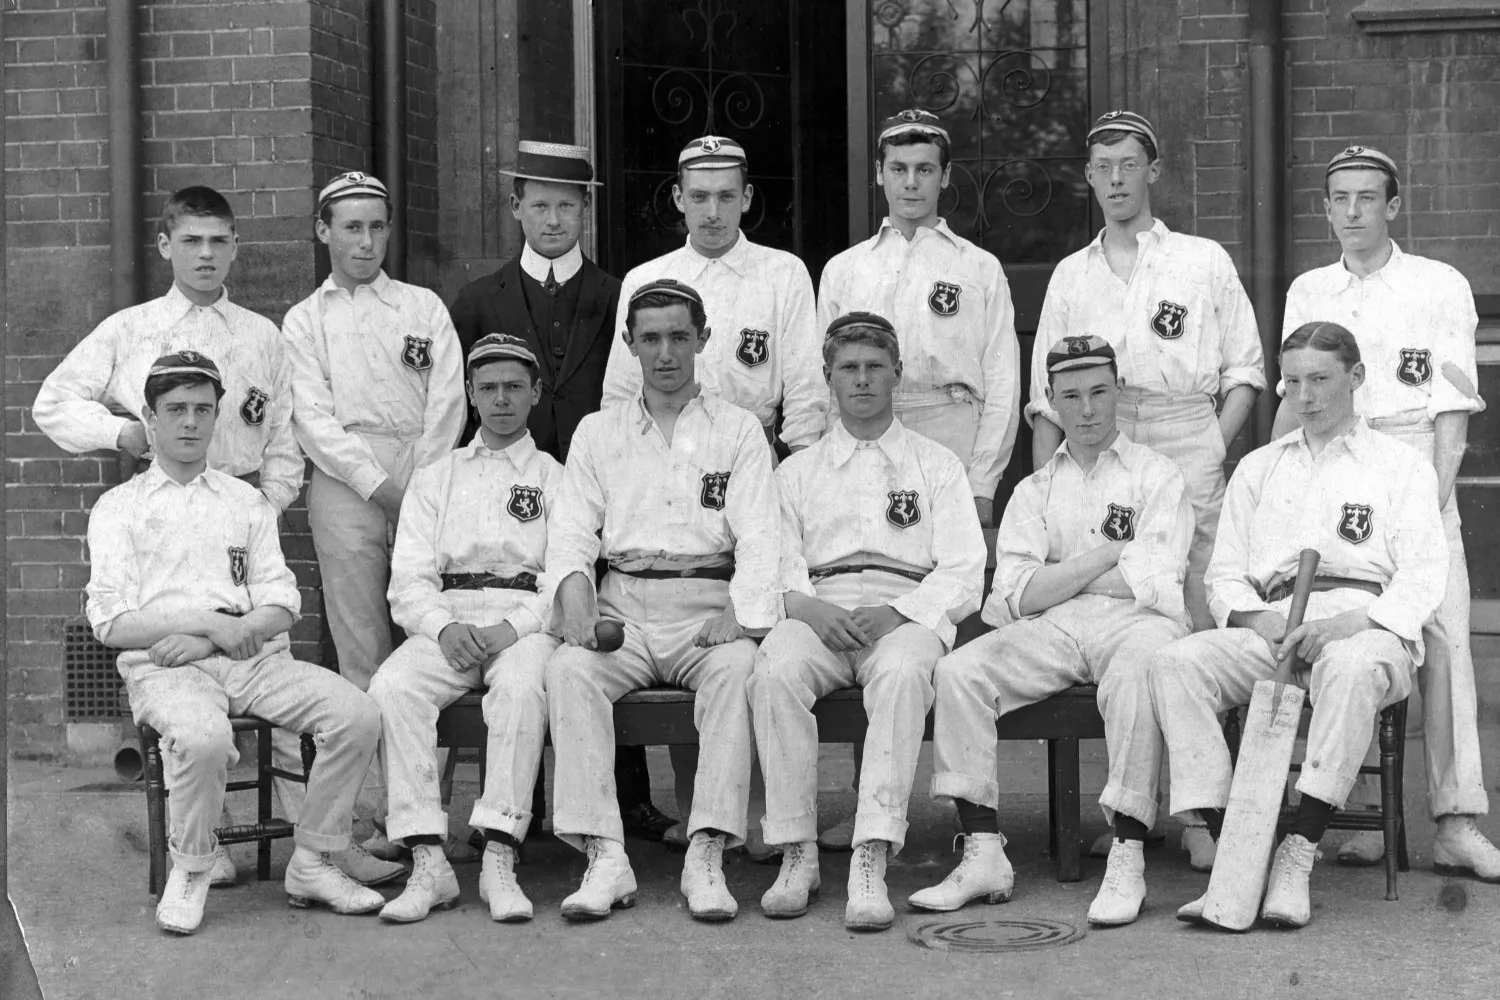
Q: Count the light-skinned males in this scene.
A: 13